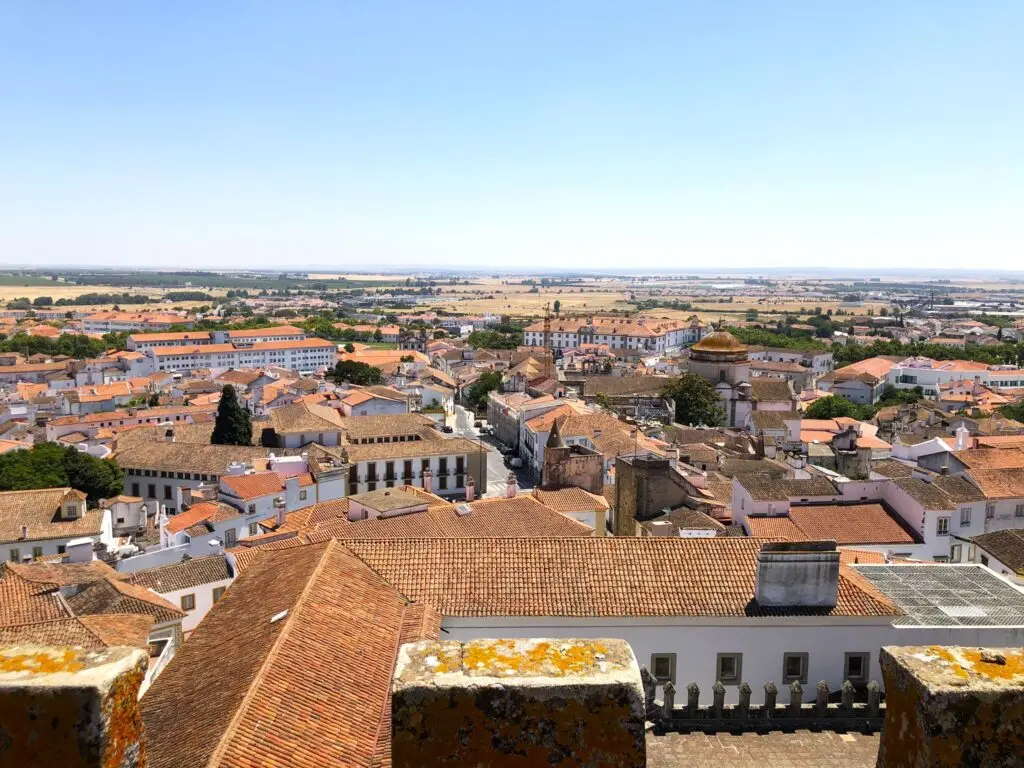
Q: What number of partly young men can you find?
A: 0